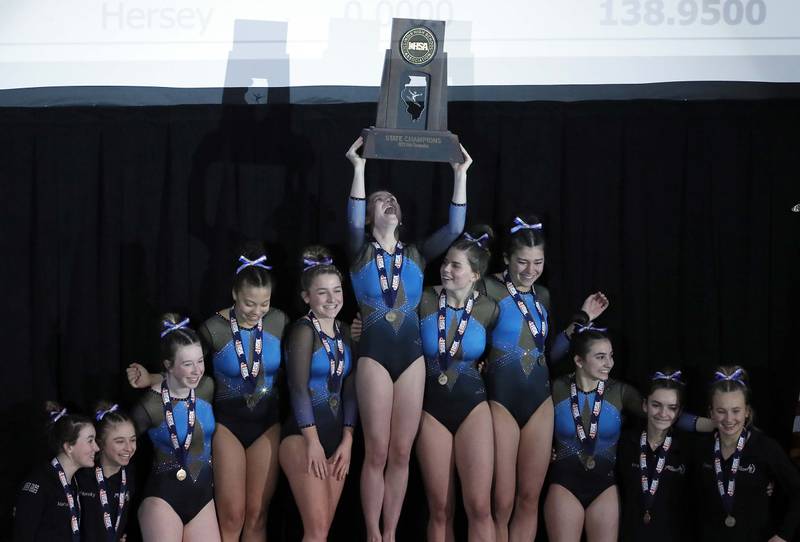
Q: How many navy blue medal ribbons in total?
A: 11